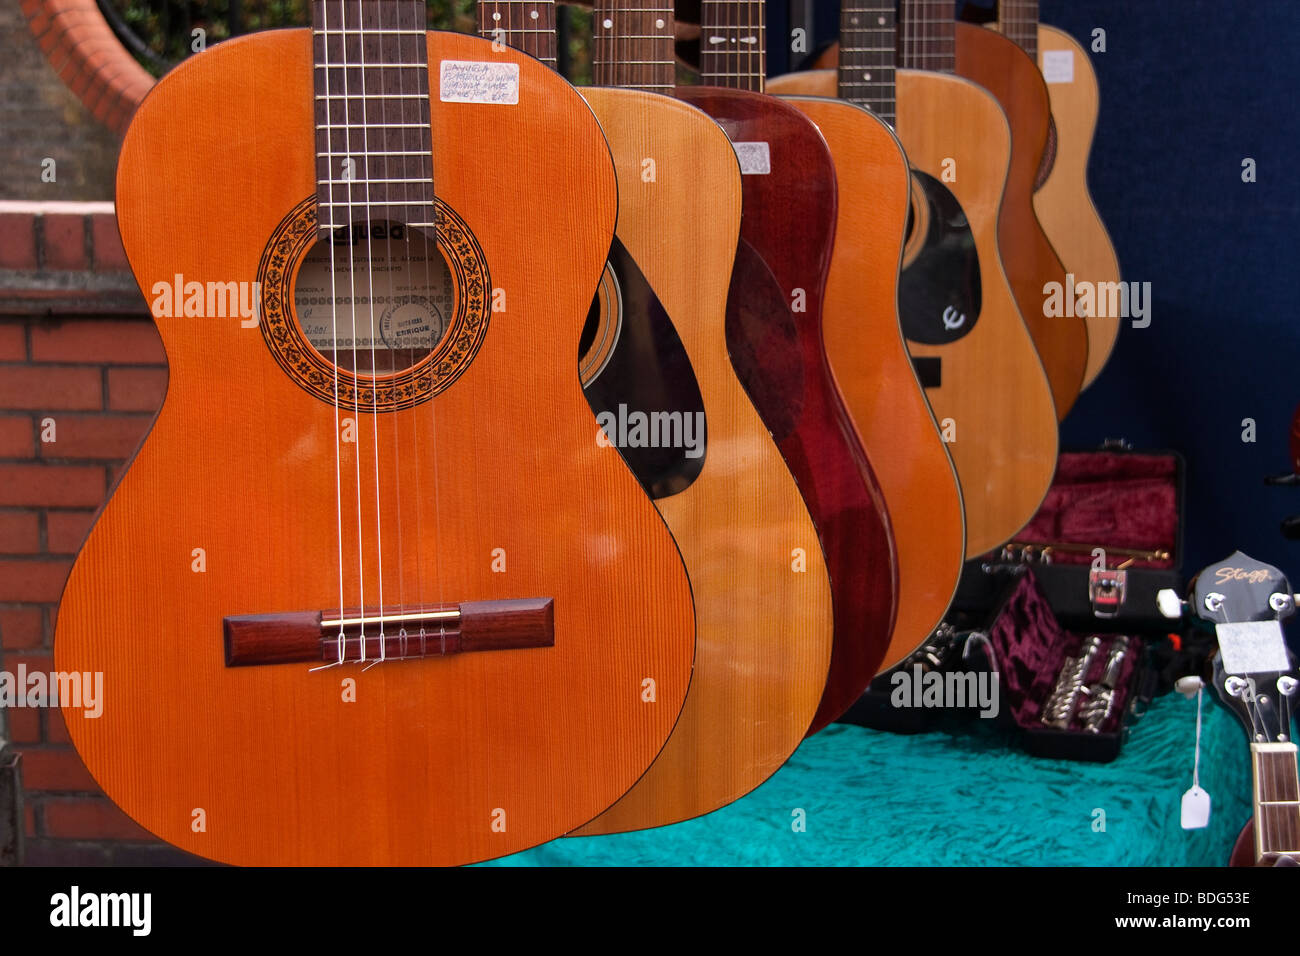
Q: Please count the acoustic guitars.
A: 7